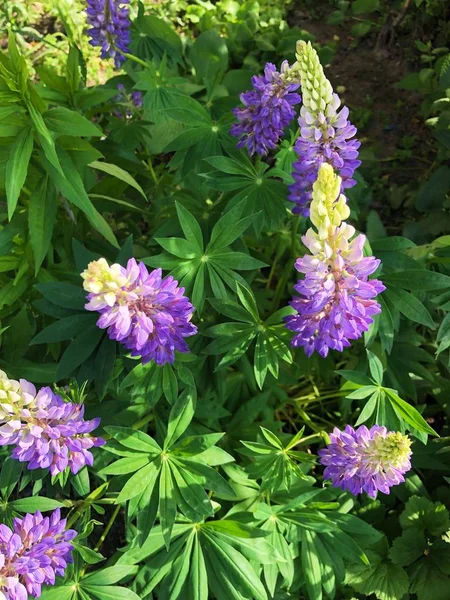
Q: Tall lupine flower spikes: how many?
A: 8